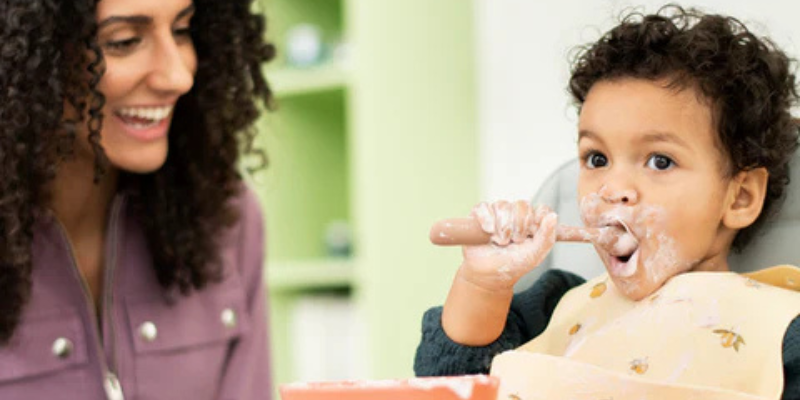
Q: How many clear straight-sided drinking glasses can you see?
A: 0